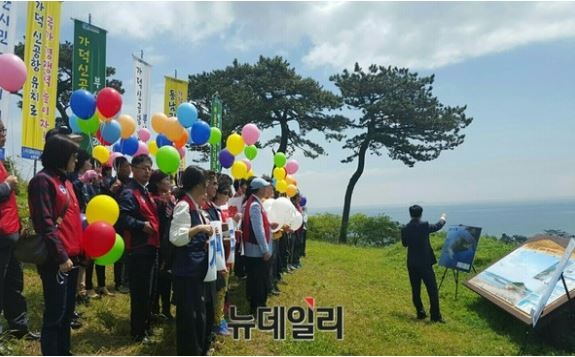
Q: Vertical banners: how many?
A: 6